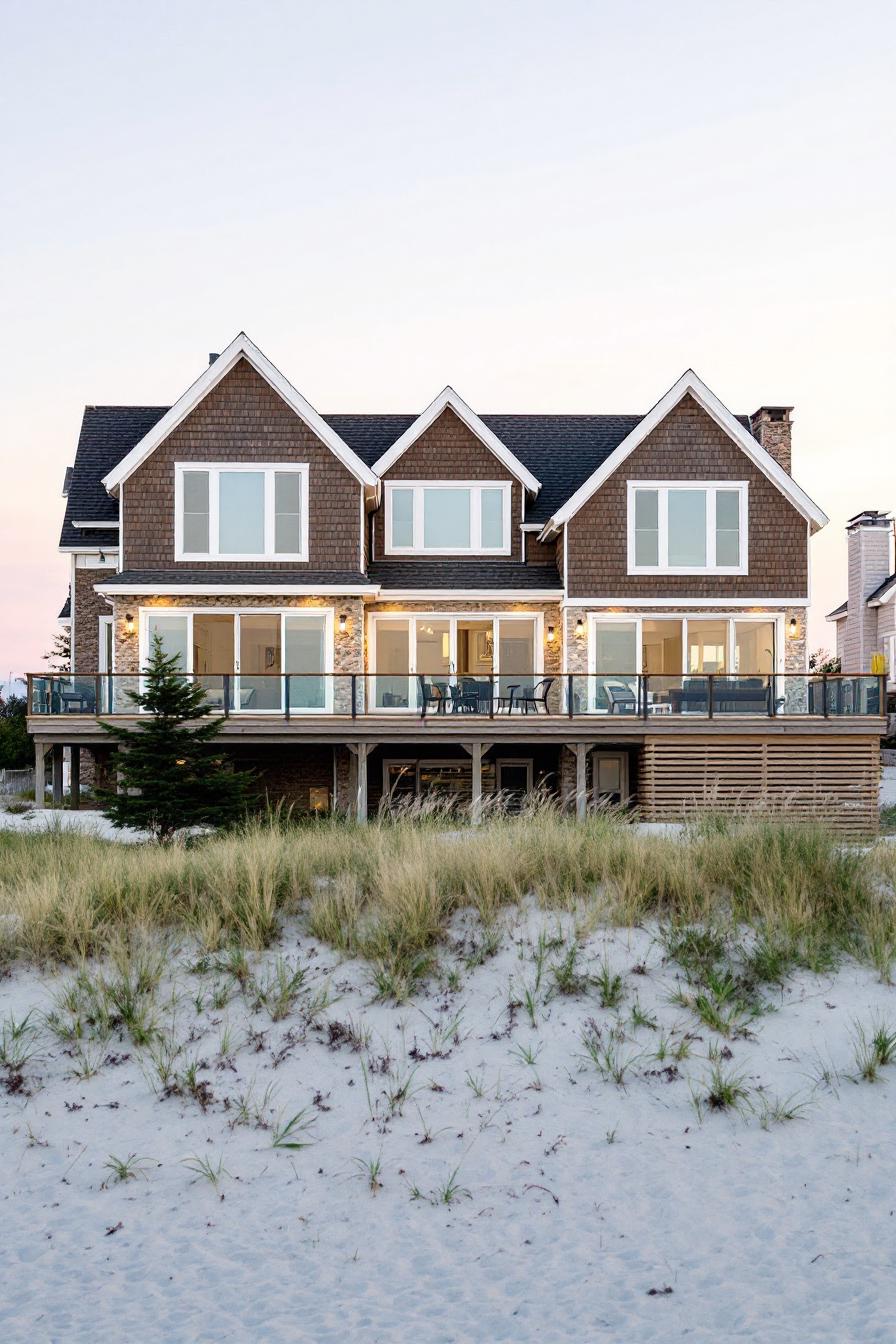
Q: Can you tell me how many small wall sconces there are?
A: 5